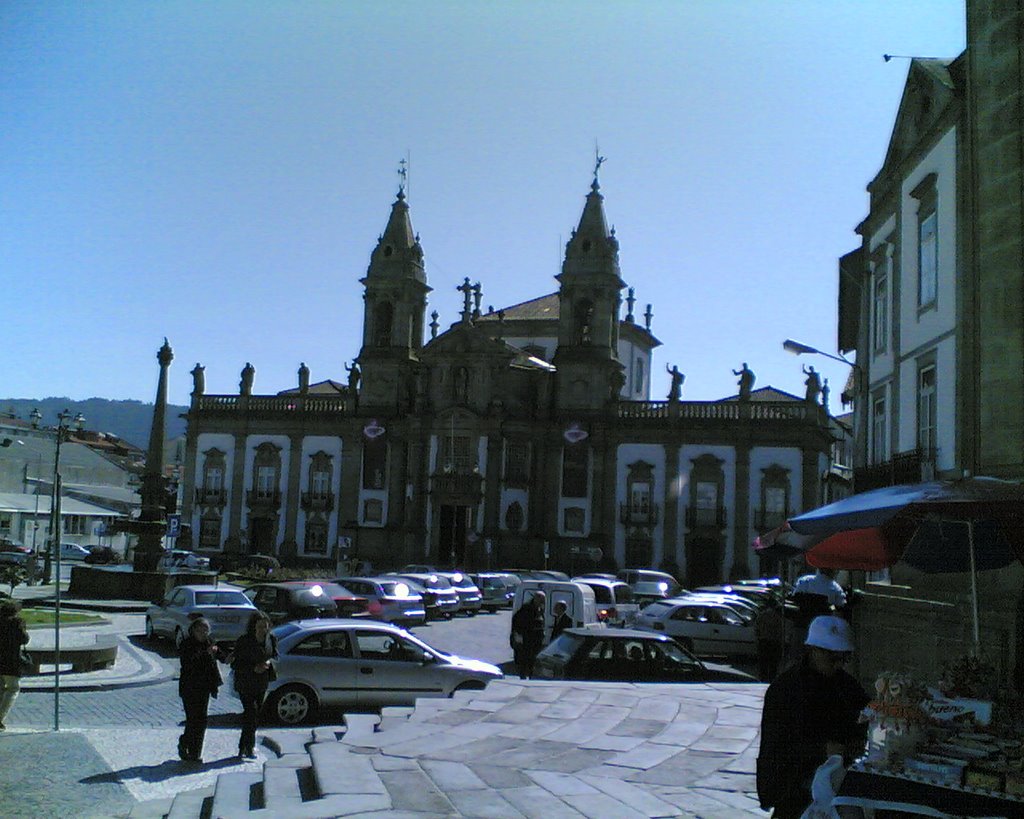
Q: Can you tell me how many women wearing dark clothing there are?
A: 2